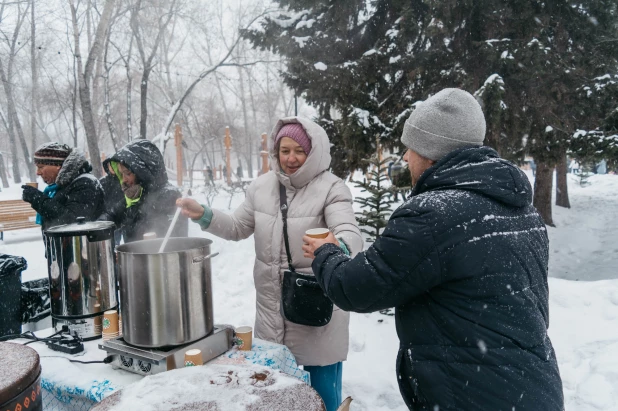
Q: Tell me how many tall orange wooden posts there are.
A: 3